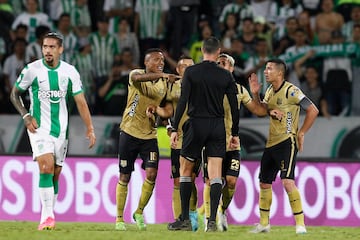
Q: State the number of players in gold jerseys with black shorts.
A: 4